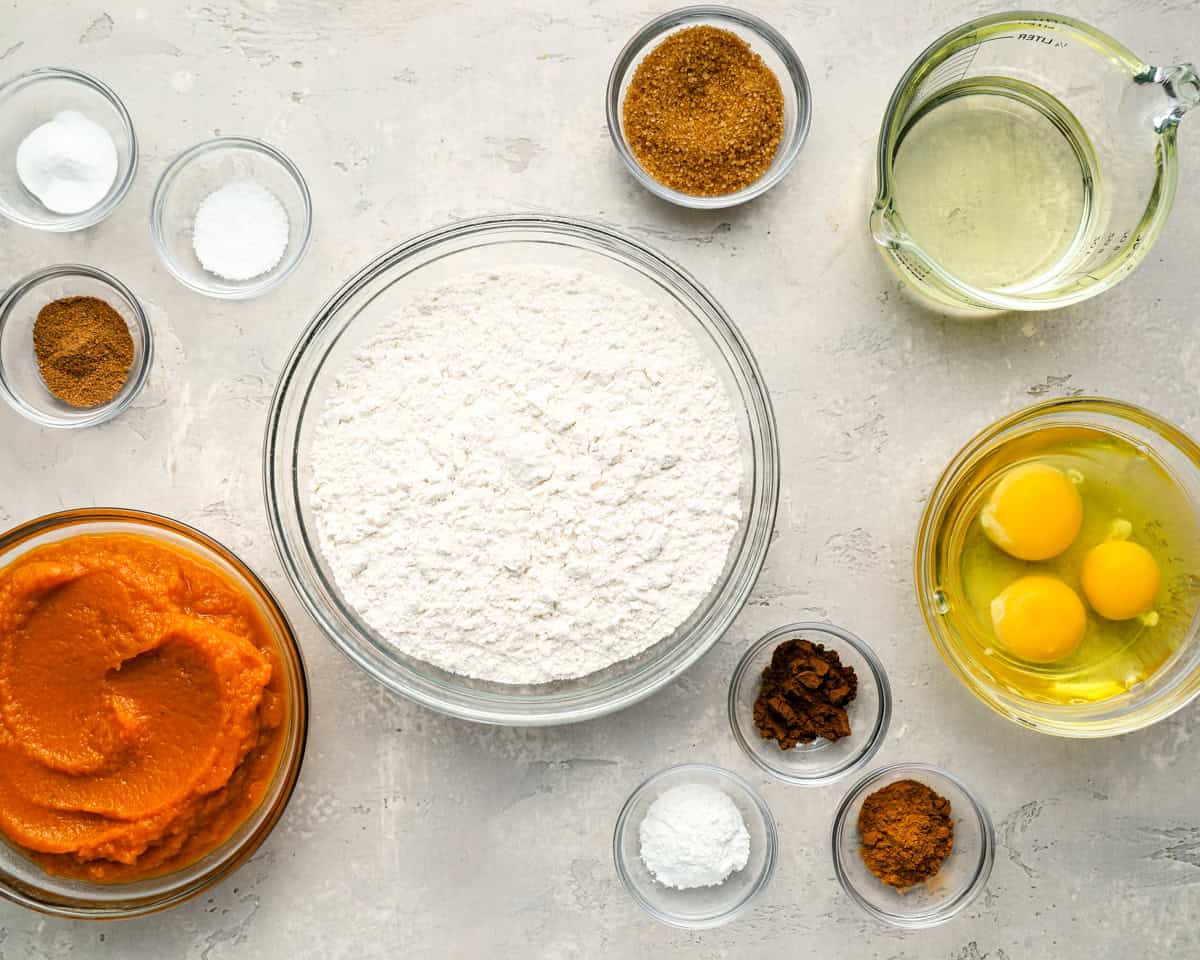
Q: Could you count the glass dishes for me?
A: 11